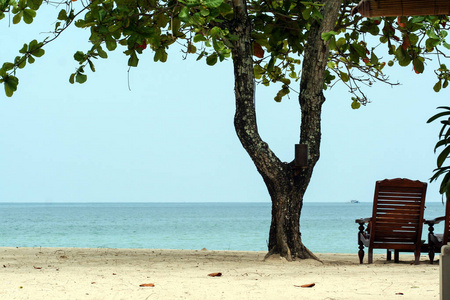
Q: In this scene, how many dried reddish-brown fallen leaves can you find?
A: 3